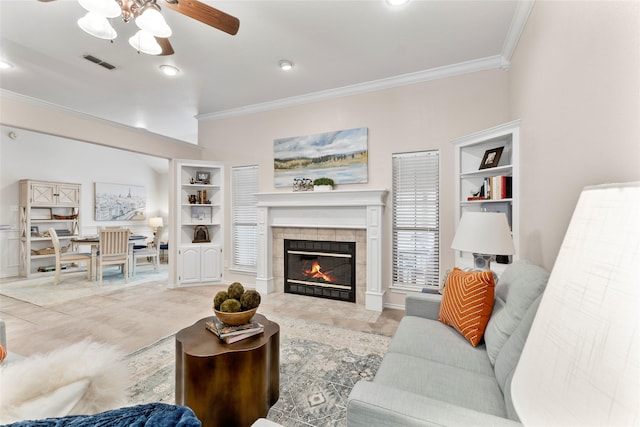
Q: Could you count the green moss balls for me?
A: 4